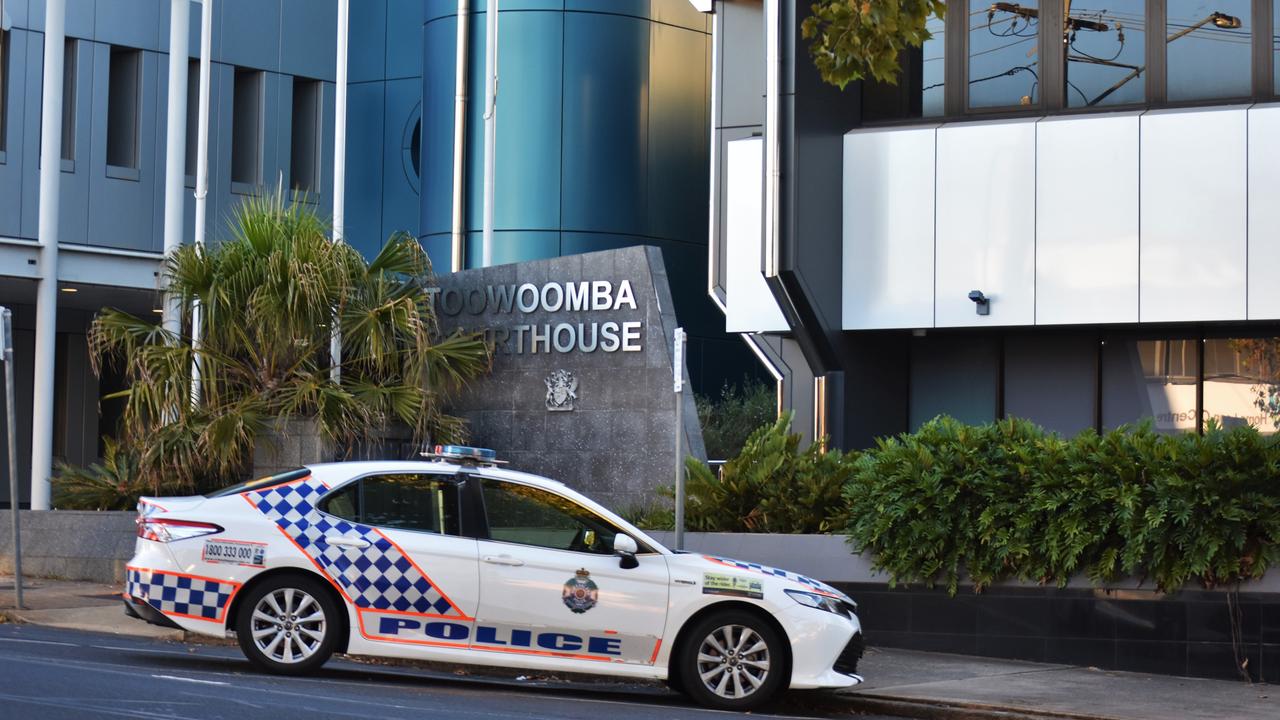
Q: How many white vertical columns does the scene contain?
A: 6